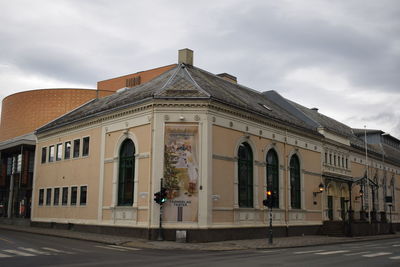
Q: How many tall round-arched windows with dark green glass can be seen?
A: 4